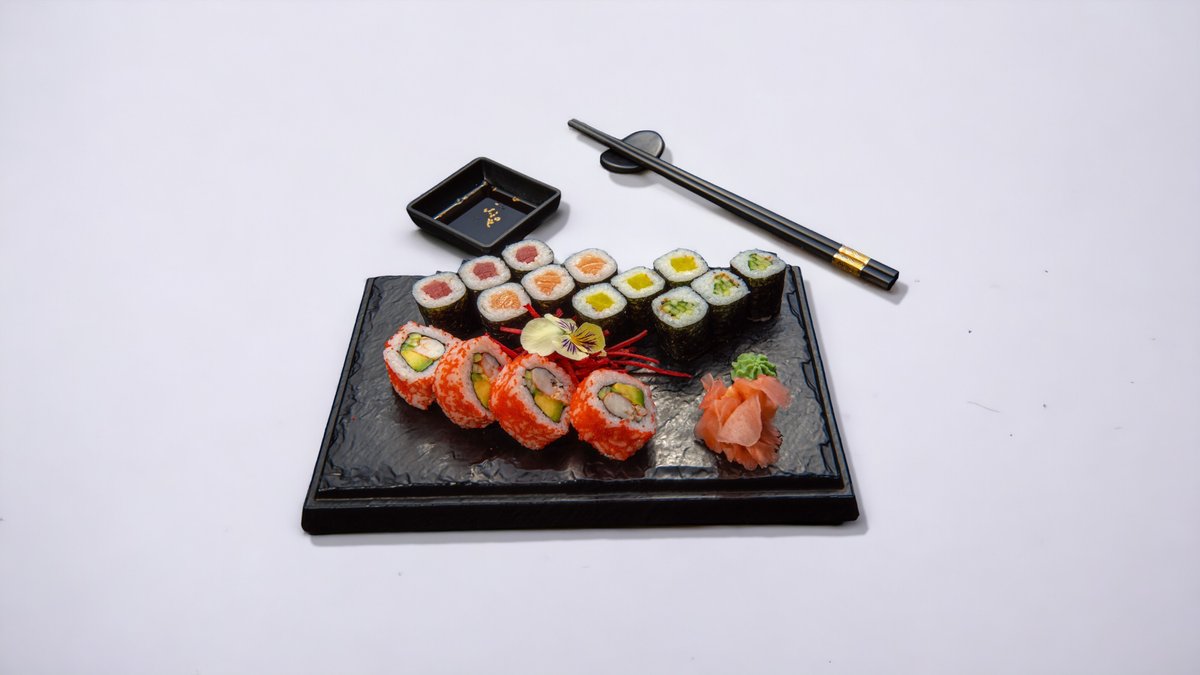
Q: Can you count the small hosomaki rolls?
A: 12